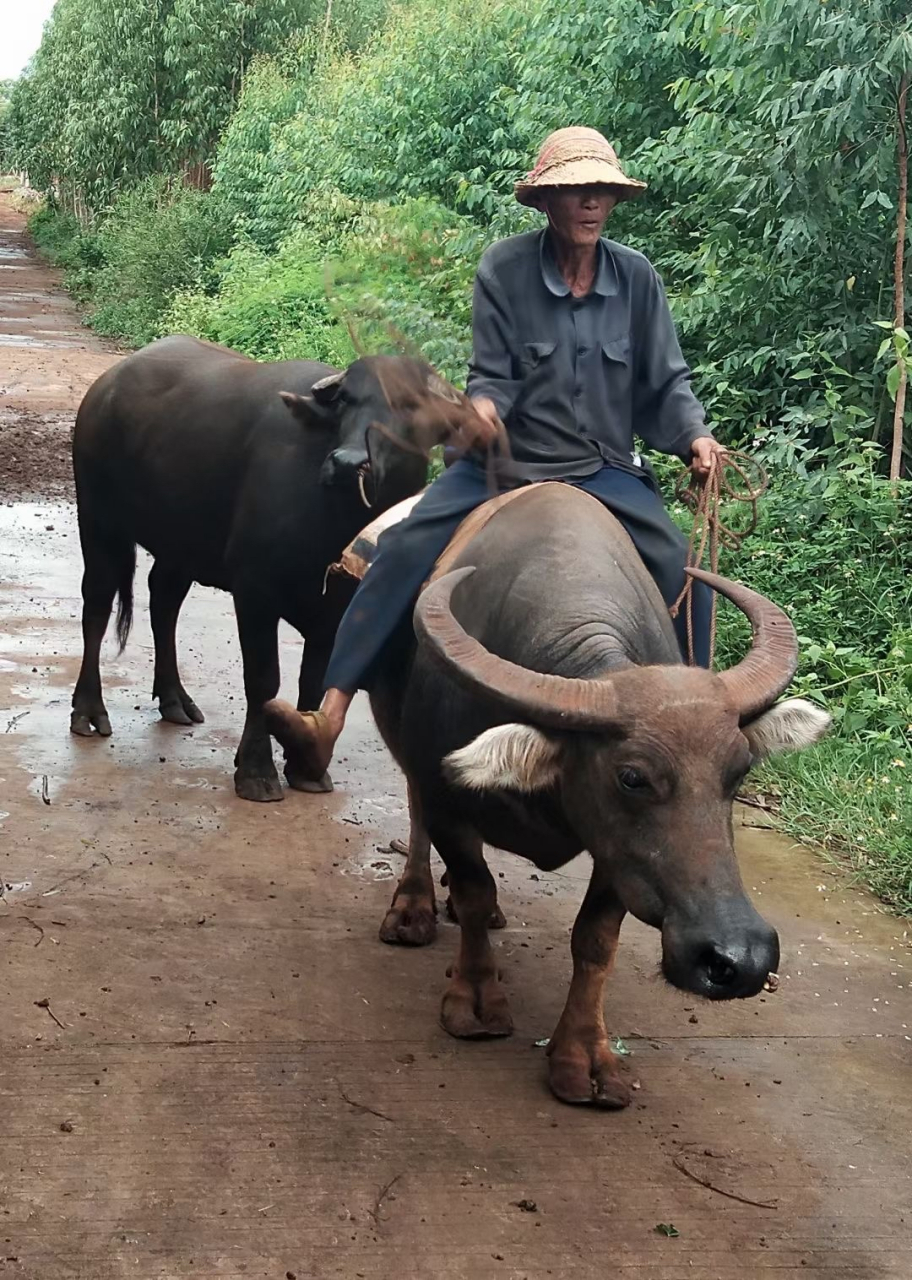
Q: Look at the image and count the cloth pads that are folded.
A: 1